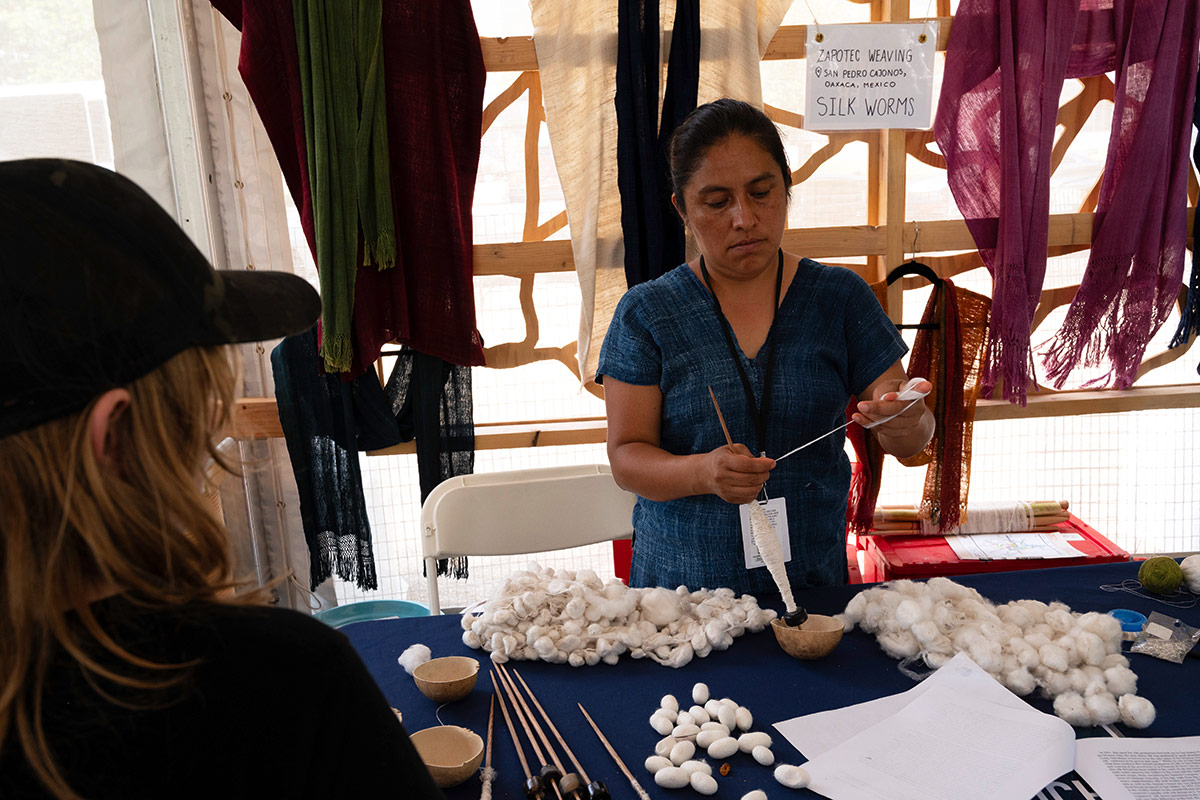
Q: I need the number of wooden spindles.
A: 7